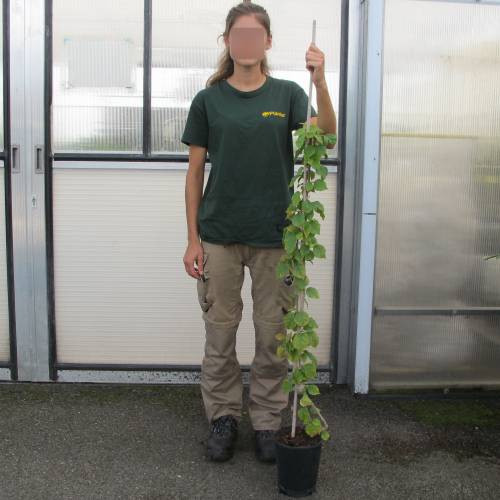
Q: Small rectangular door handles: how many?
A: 2